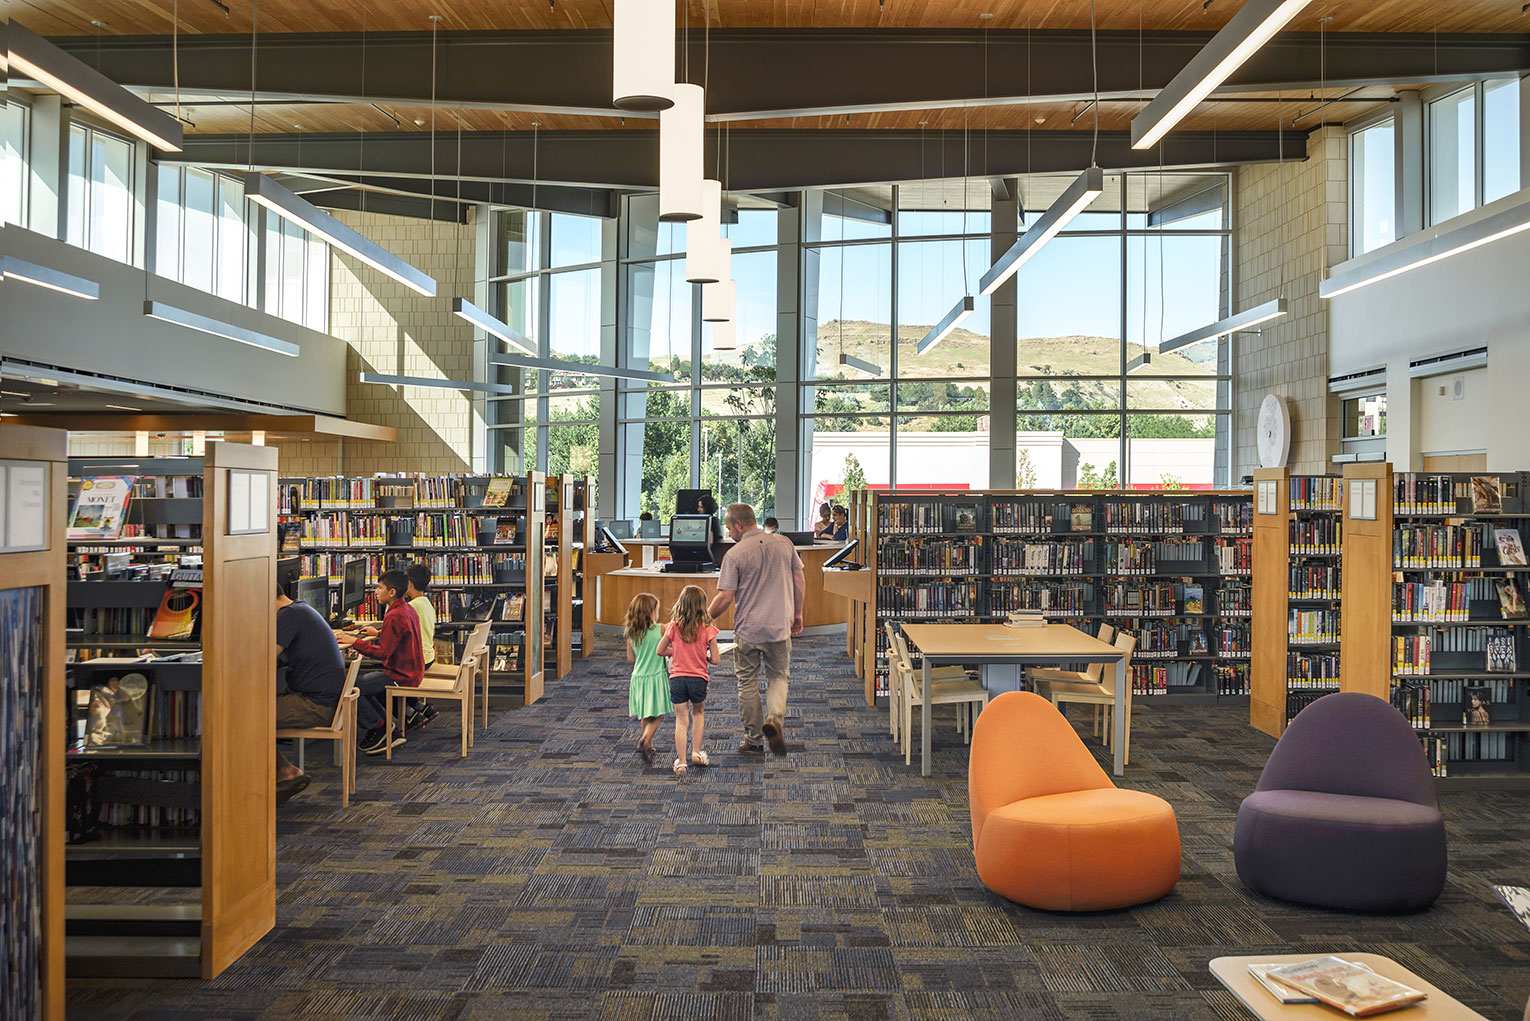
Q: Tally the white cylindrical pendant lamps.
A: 5